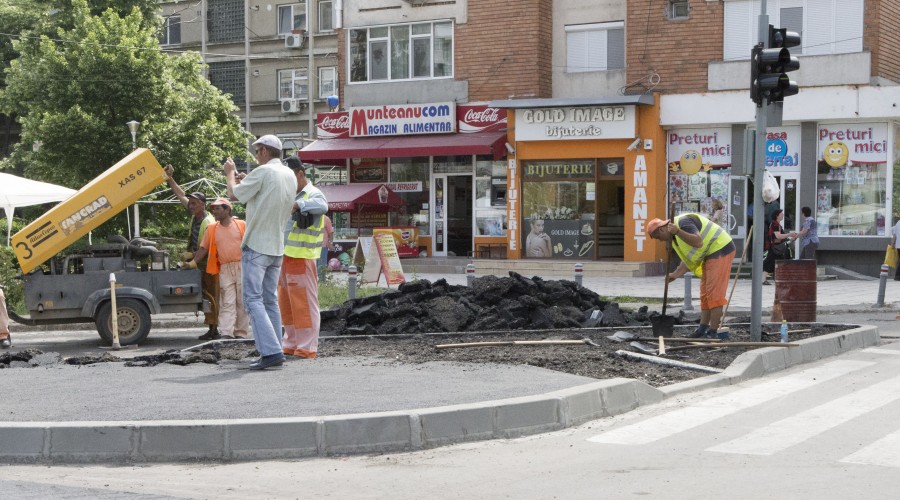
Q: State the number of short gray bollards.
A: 5